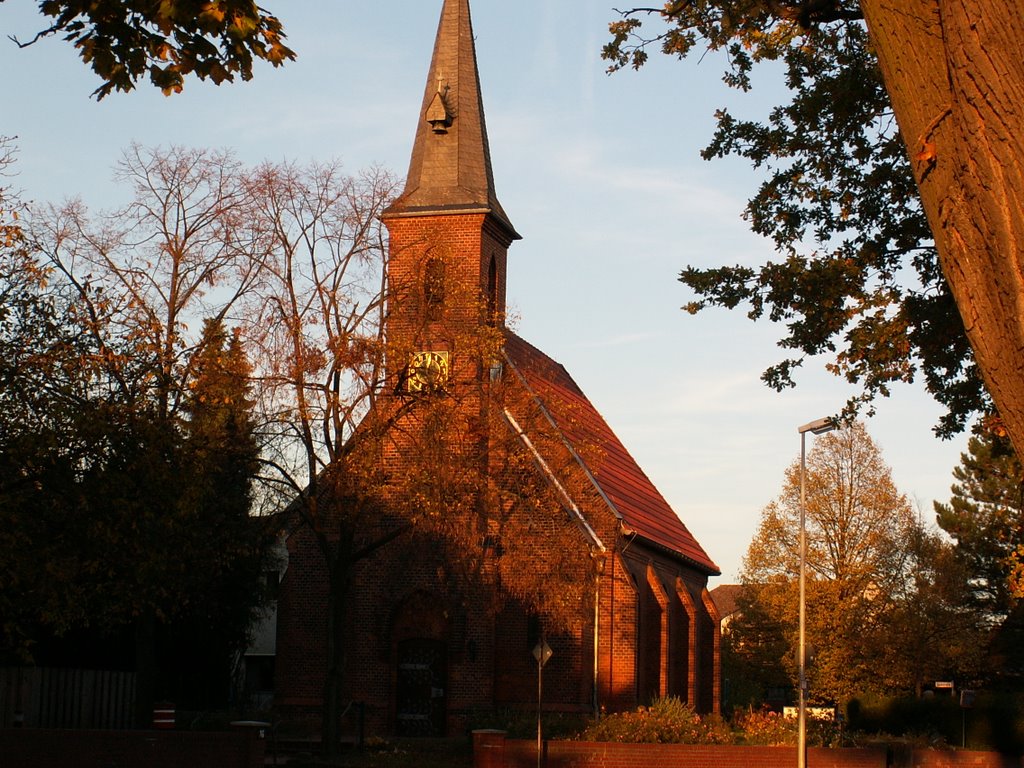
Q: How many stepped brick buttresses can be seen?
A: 4